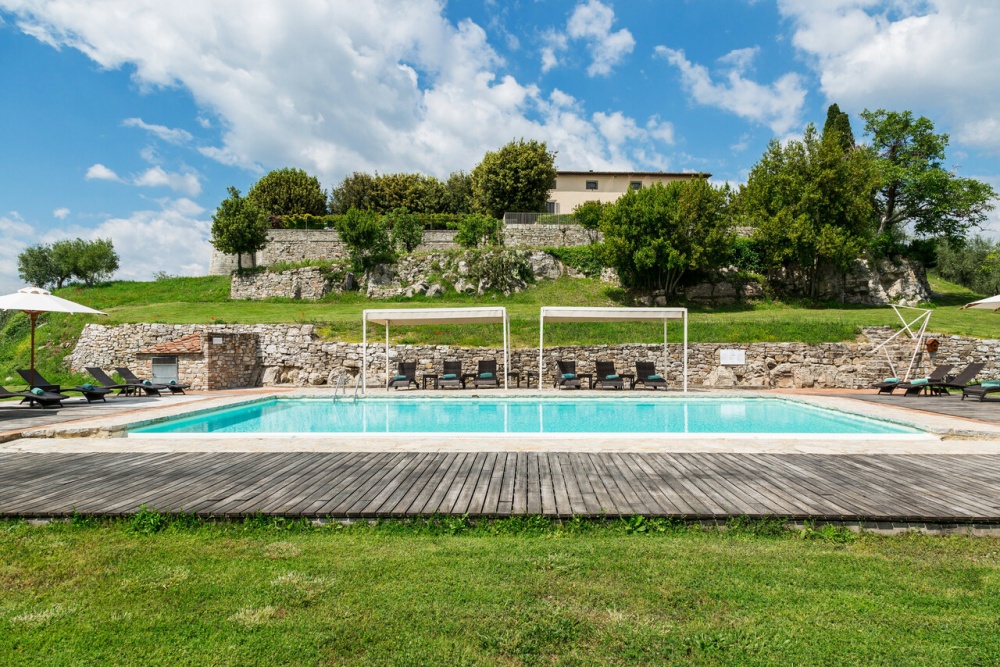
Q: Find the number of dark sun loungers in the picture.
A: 13